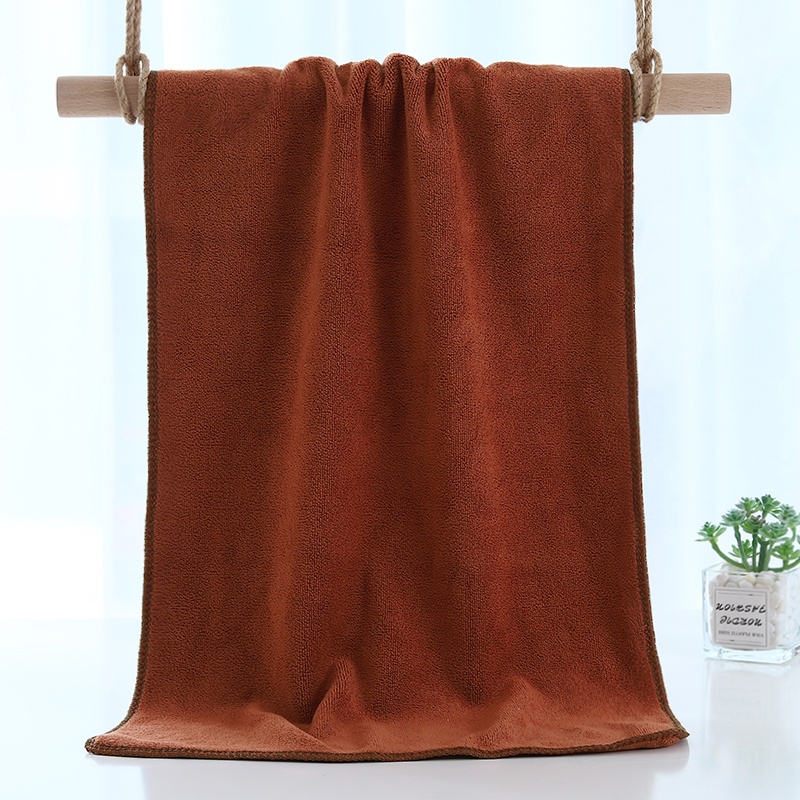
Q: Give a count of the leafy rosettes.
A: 9